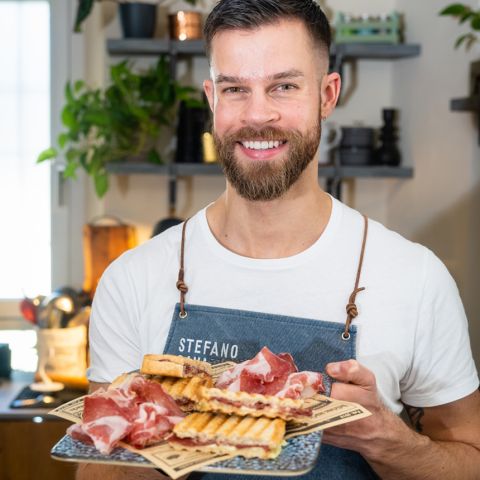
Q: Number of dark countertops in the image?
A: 1